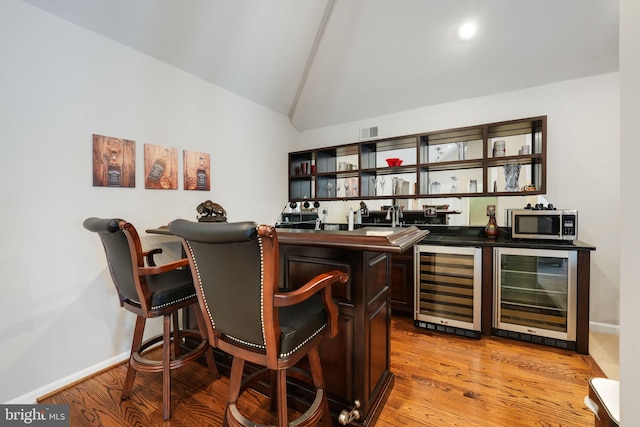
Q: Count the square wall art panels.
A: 3